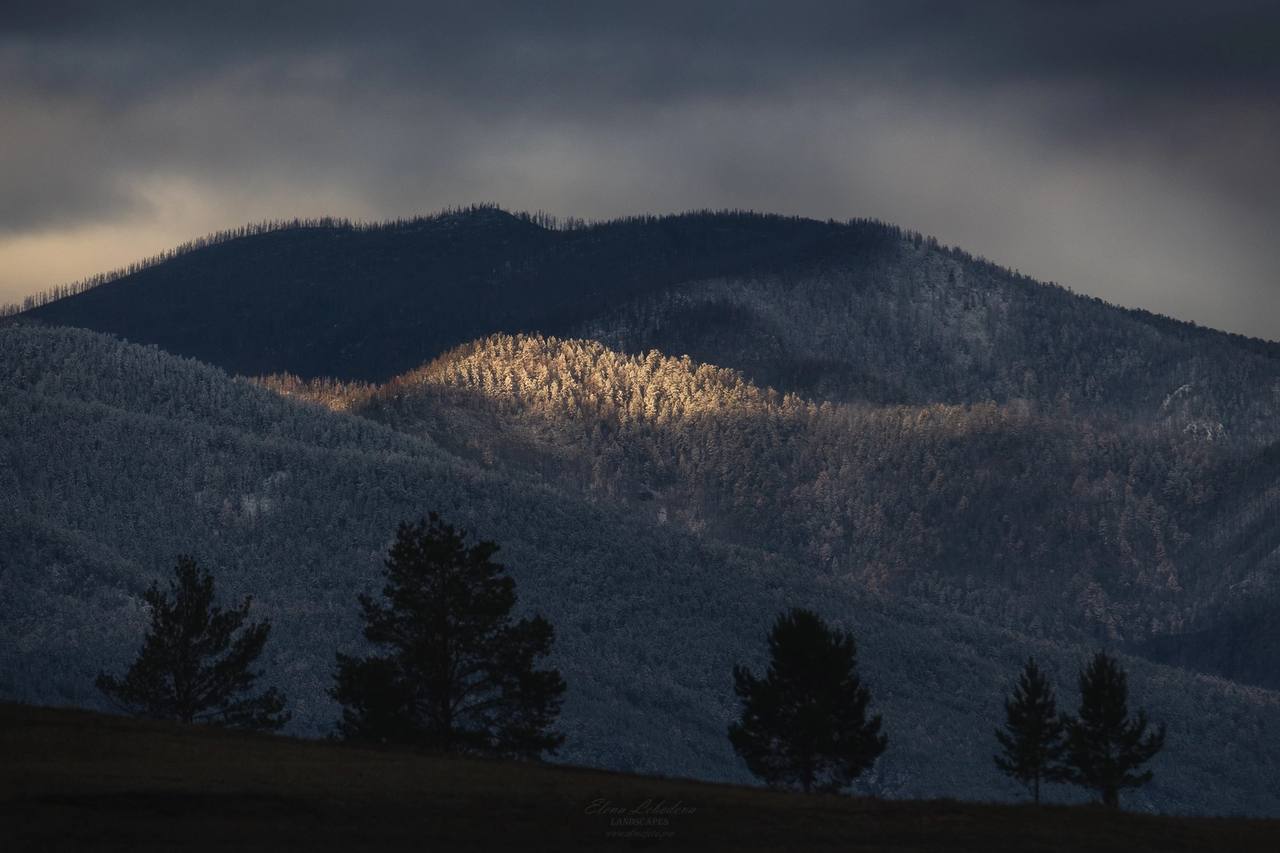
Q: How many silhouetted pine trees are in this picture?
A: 5